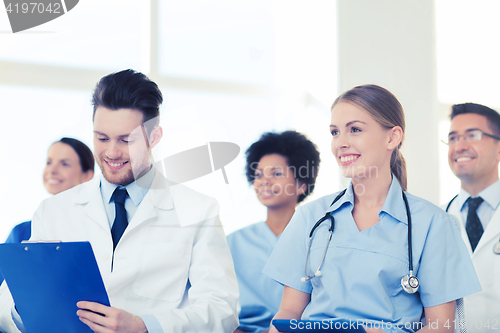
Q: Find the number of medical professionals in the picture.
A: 5